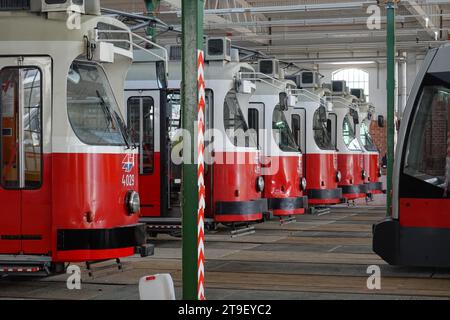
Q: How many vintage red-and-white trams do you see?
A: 6